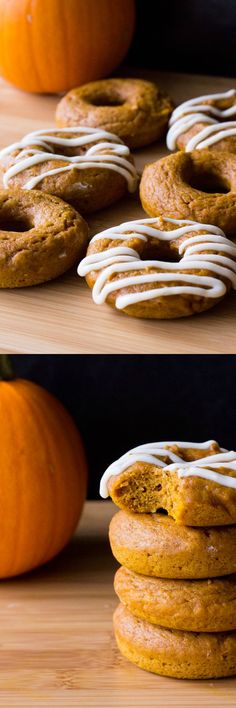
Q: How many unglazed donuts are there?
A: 6